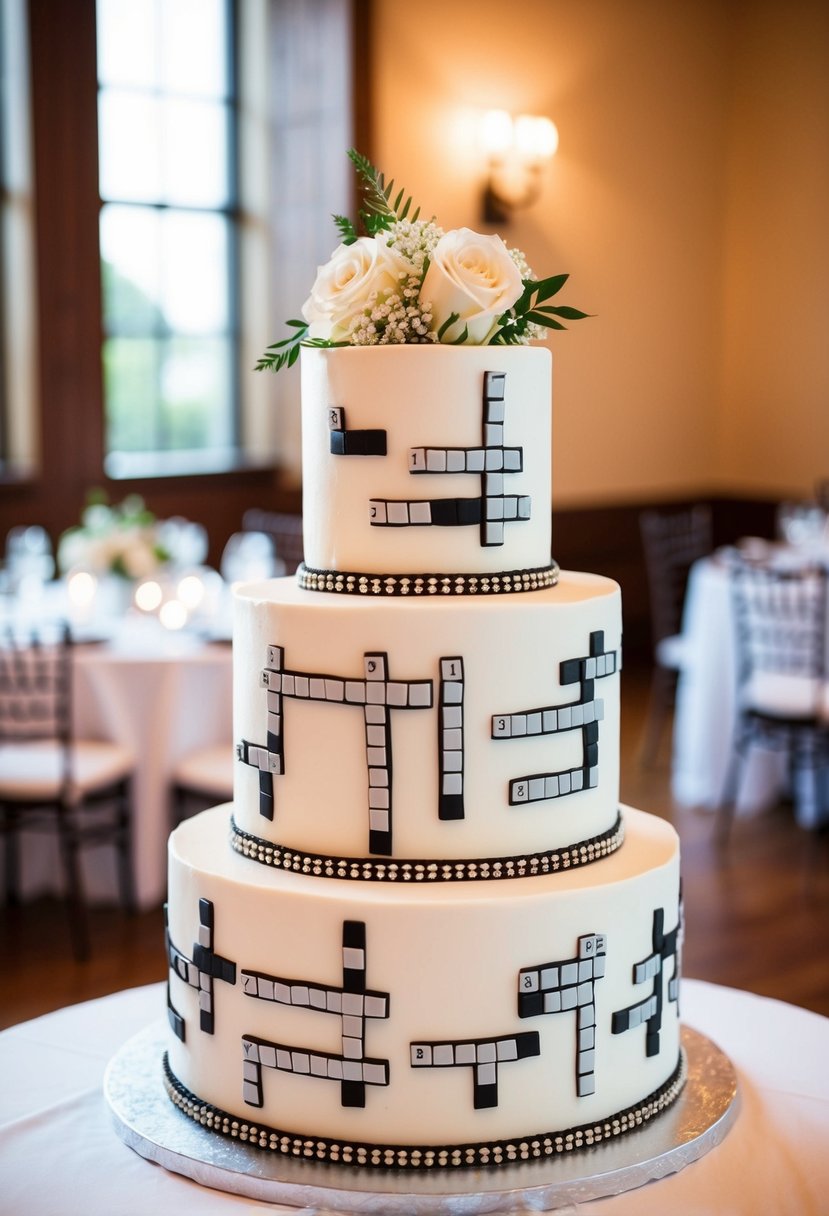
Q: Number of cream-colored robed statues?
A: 0